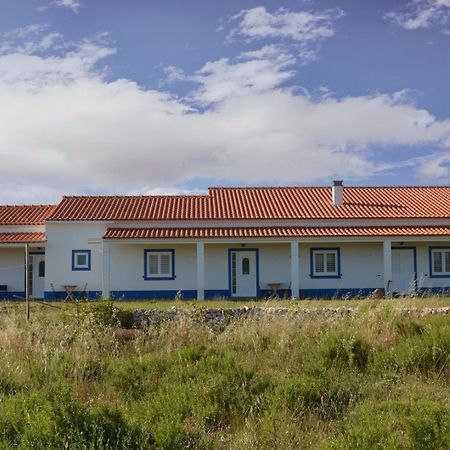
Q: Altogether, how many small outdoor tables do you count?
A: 2